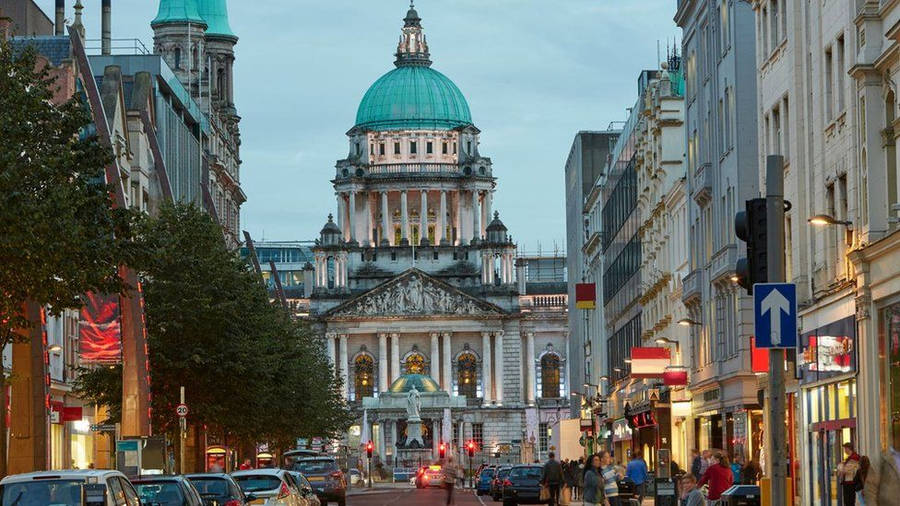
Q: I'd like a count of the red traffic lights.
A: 3